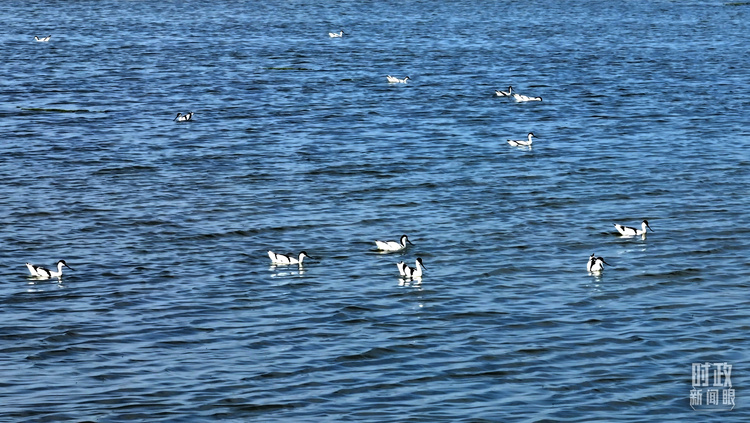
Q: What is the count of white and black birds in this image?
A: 13